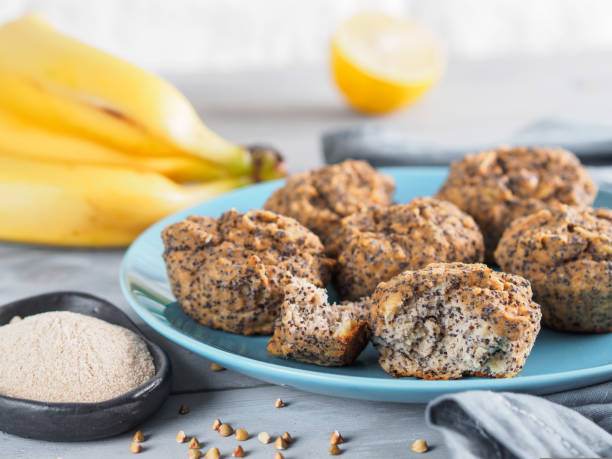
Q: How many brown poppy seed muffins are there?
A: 6